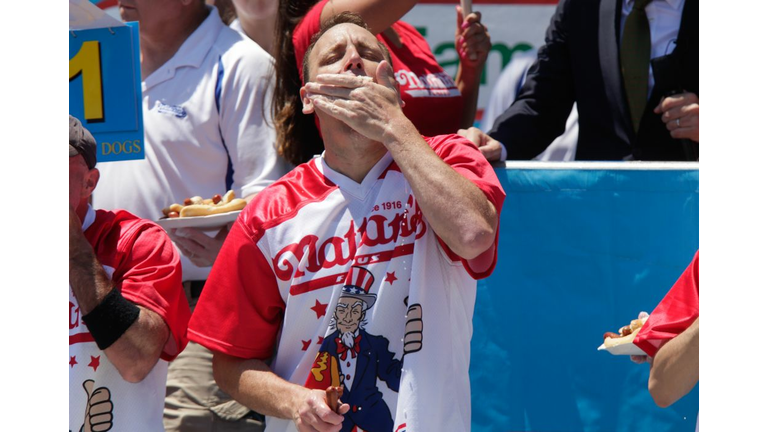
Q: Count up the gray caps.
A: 1